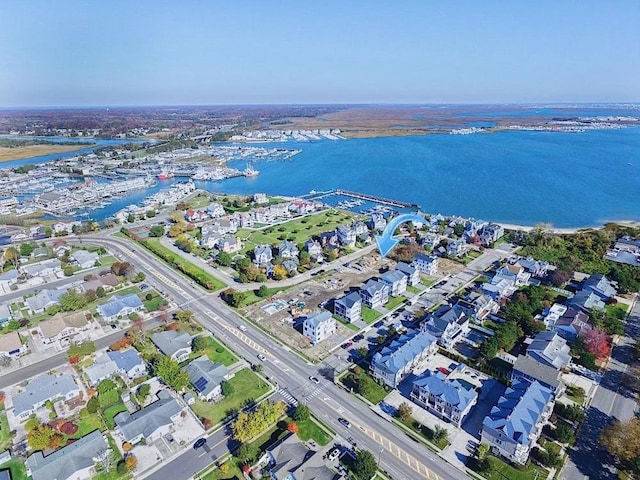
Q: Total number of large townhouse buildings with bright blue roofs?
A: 3